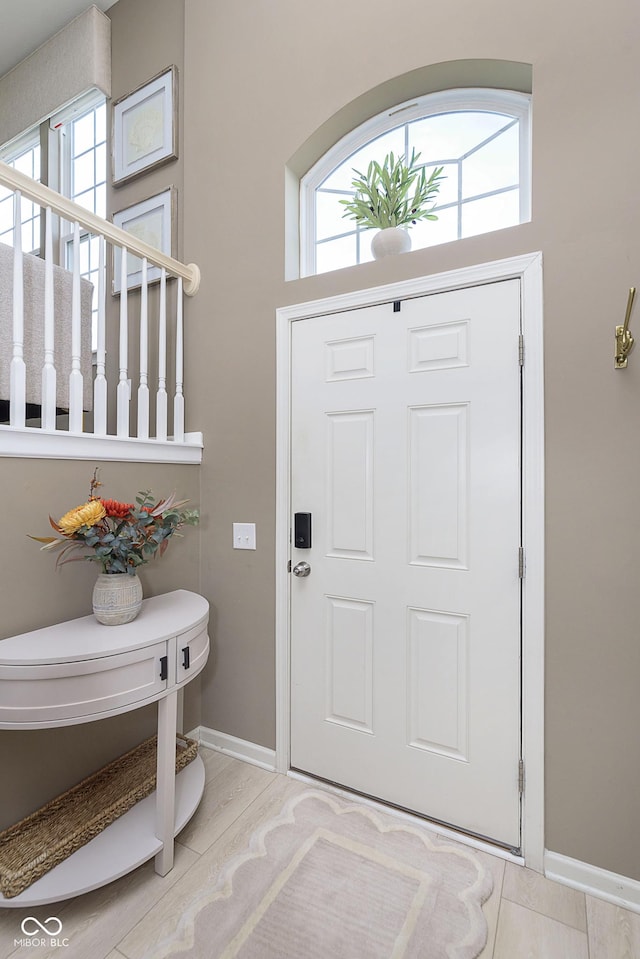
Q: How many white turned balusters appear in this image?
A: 8